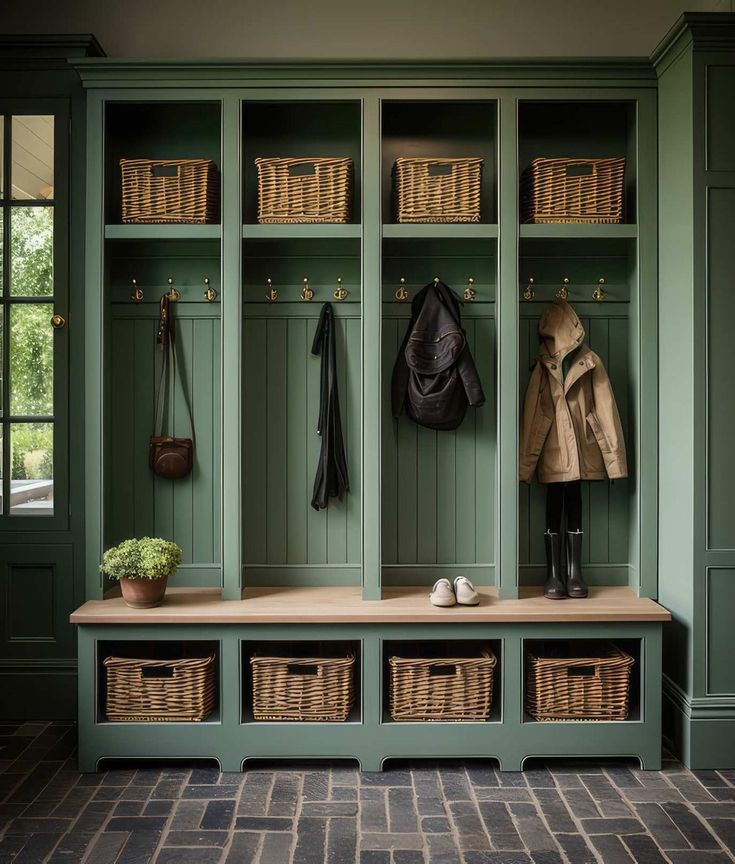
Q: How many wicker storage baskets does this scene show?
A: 8